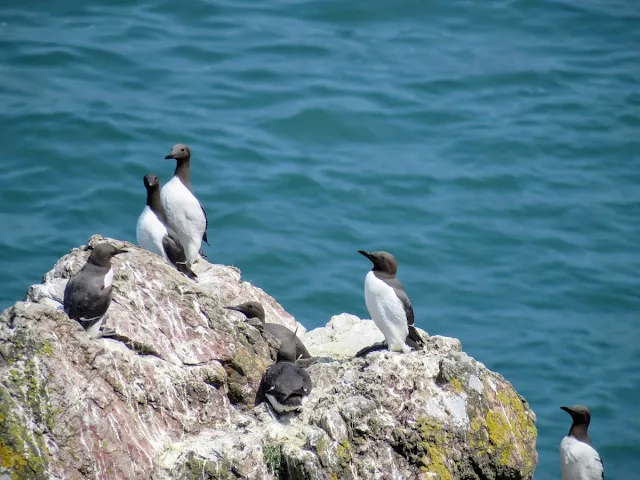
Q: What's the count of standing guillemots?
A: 5